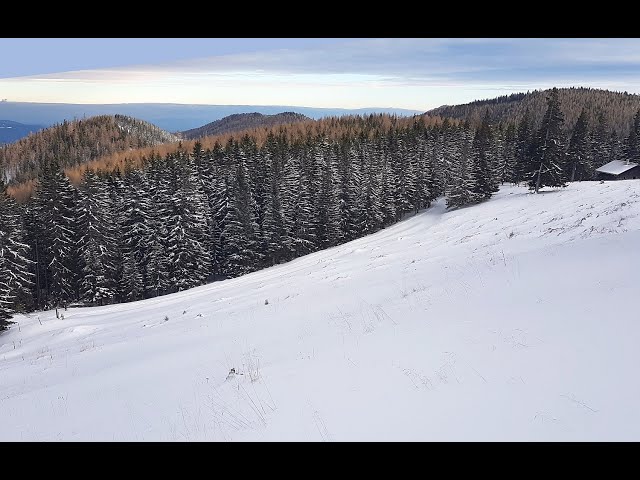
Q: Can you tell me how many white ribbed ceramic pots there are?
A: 0